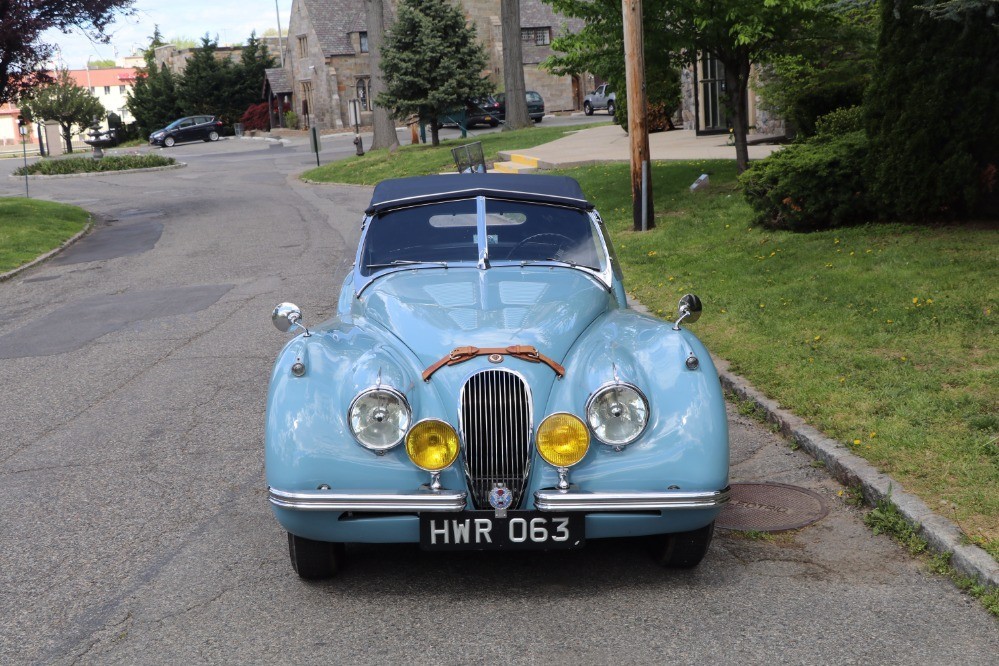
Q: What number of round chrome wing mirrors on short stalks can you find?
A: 2